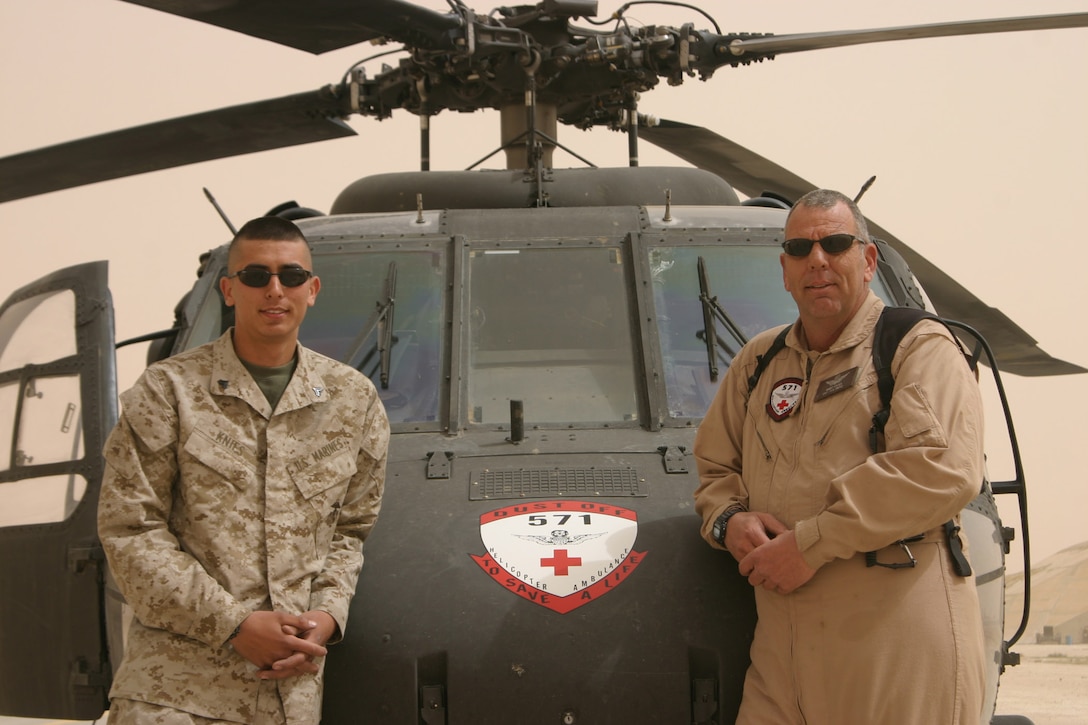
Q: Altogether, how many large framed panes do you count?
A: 3